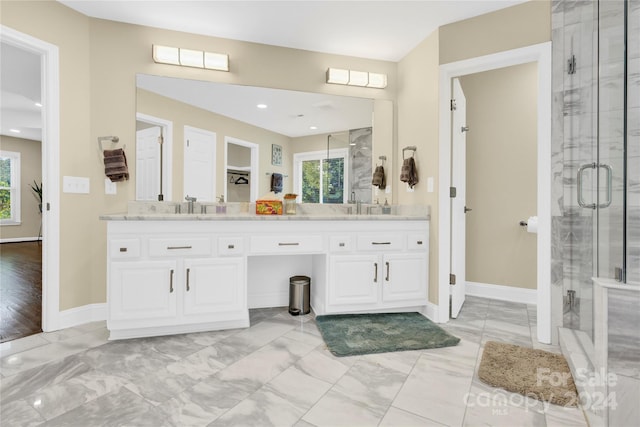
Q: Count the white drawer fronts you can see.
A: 7